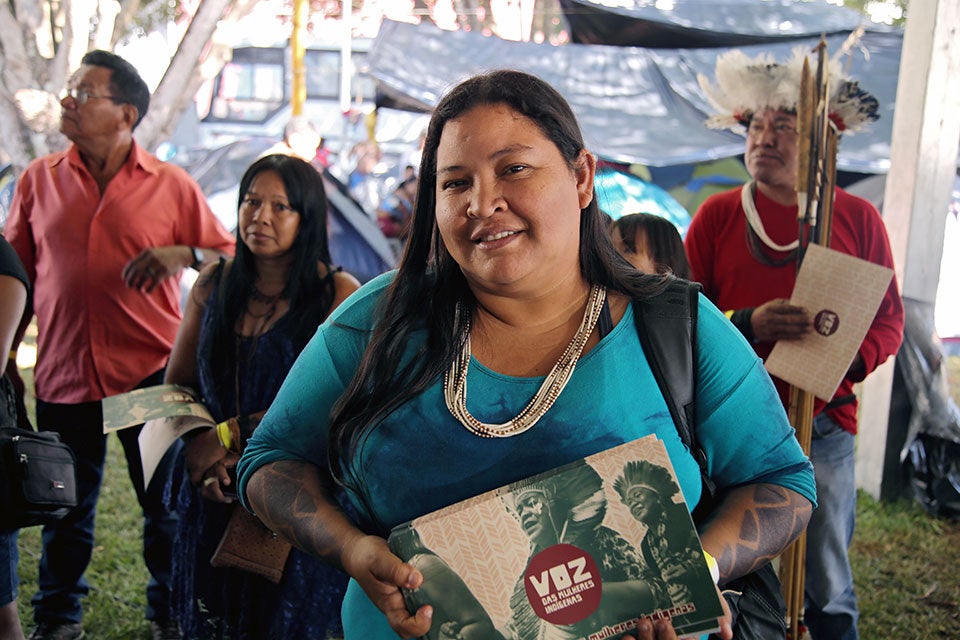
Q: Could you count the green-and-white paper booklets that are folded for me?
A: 1